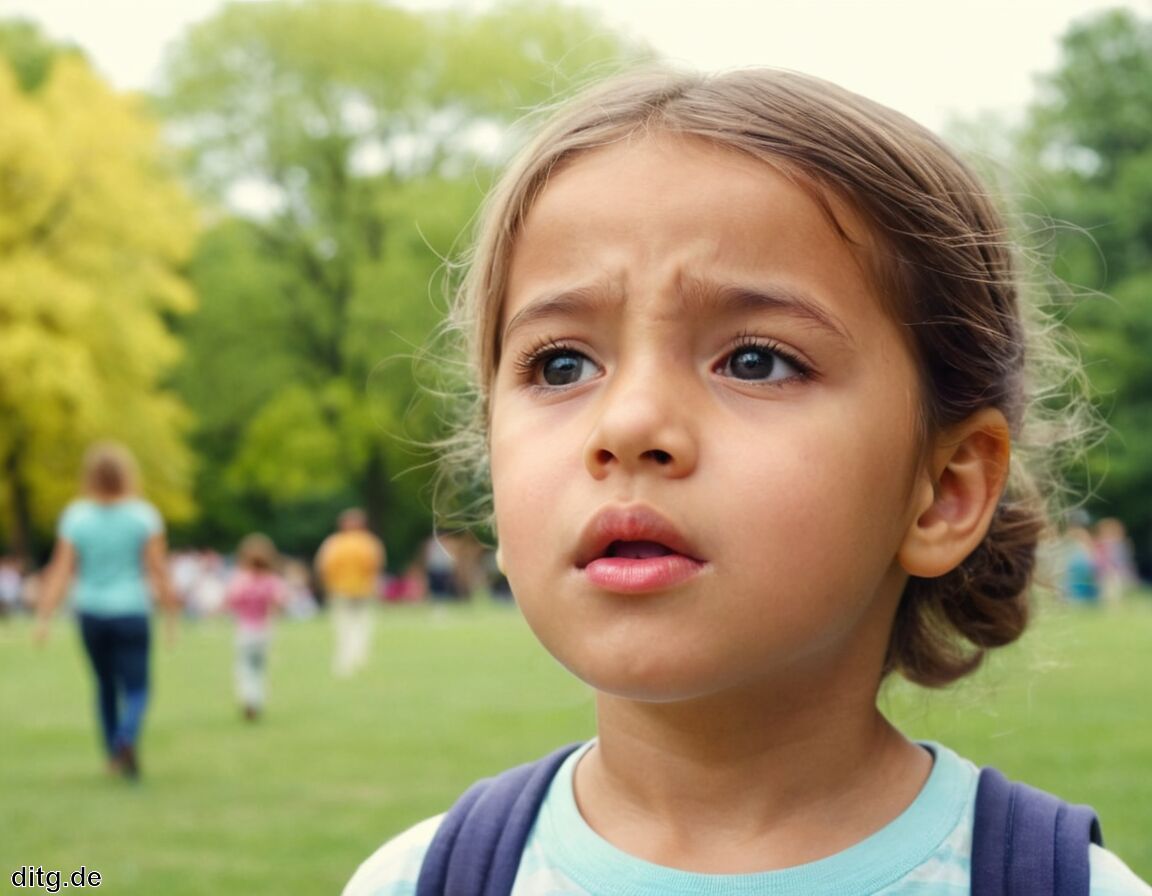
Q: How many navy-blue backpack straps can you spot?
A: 2